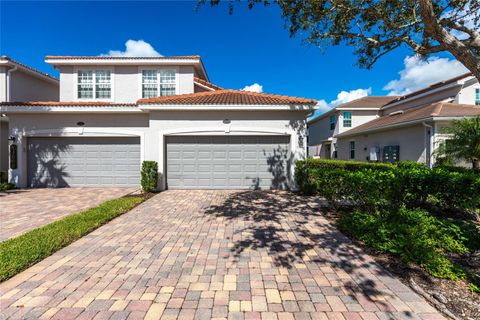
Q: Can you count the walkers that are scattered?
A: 0